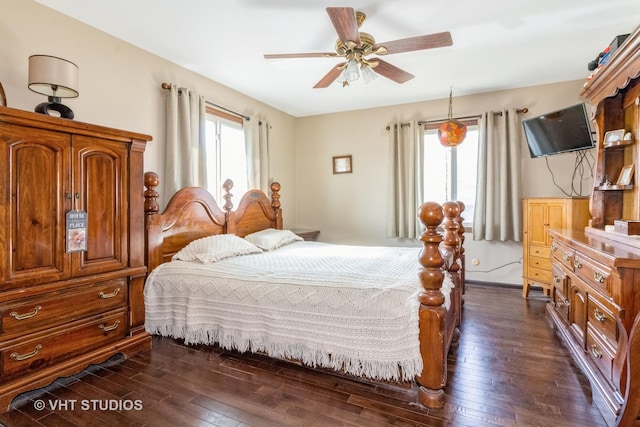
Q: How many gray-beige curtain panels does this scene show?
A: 4